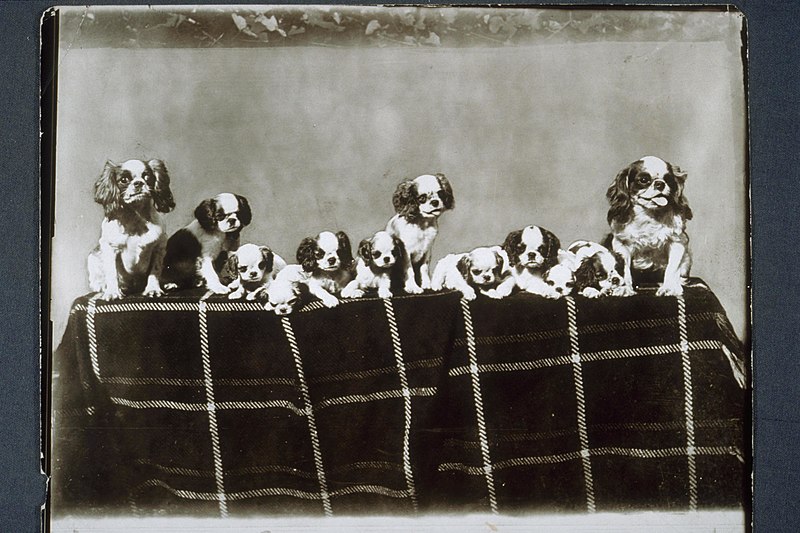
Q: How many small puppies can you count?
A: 8